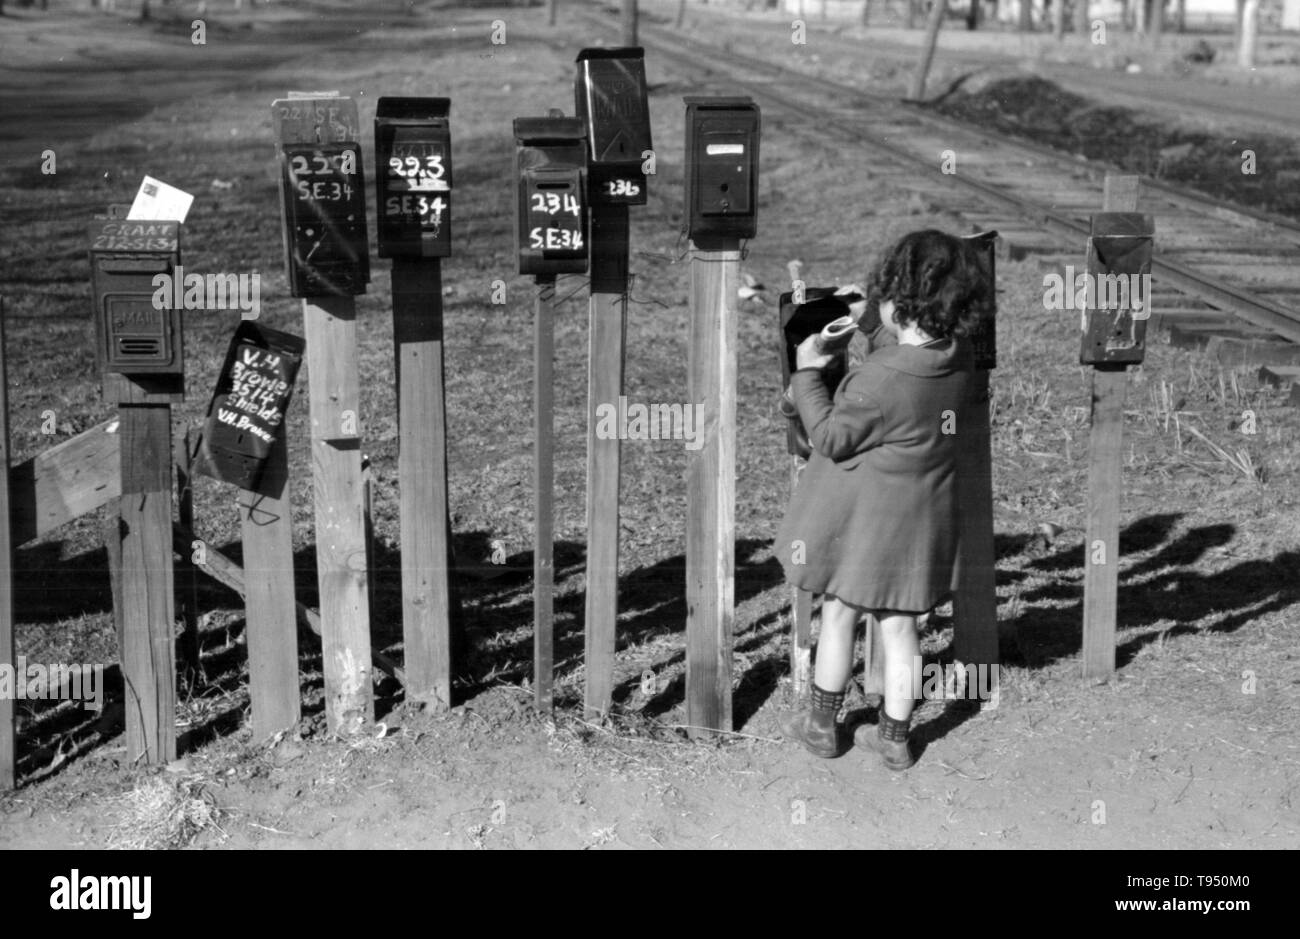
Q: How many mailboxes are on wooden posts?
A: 10